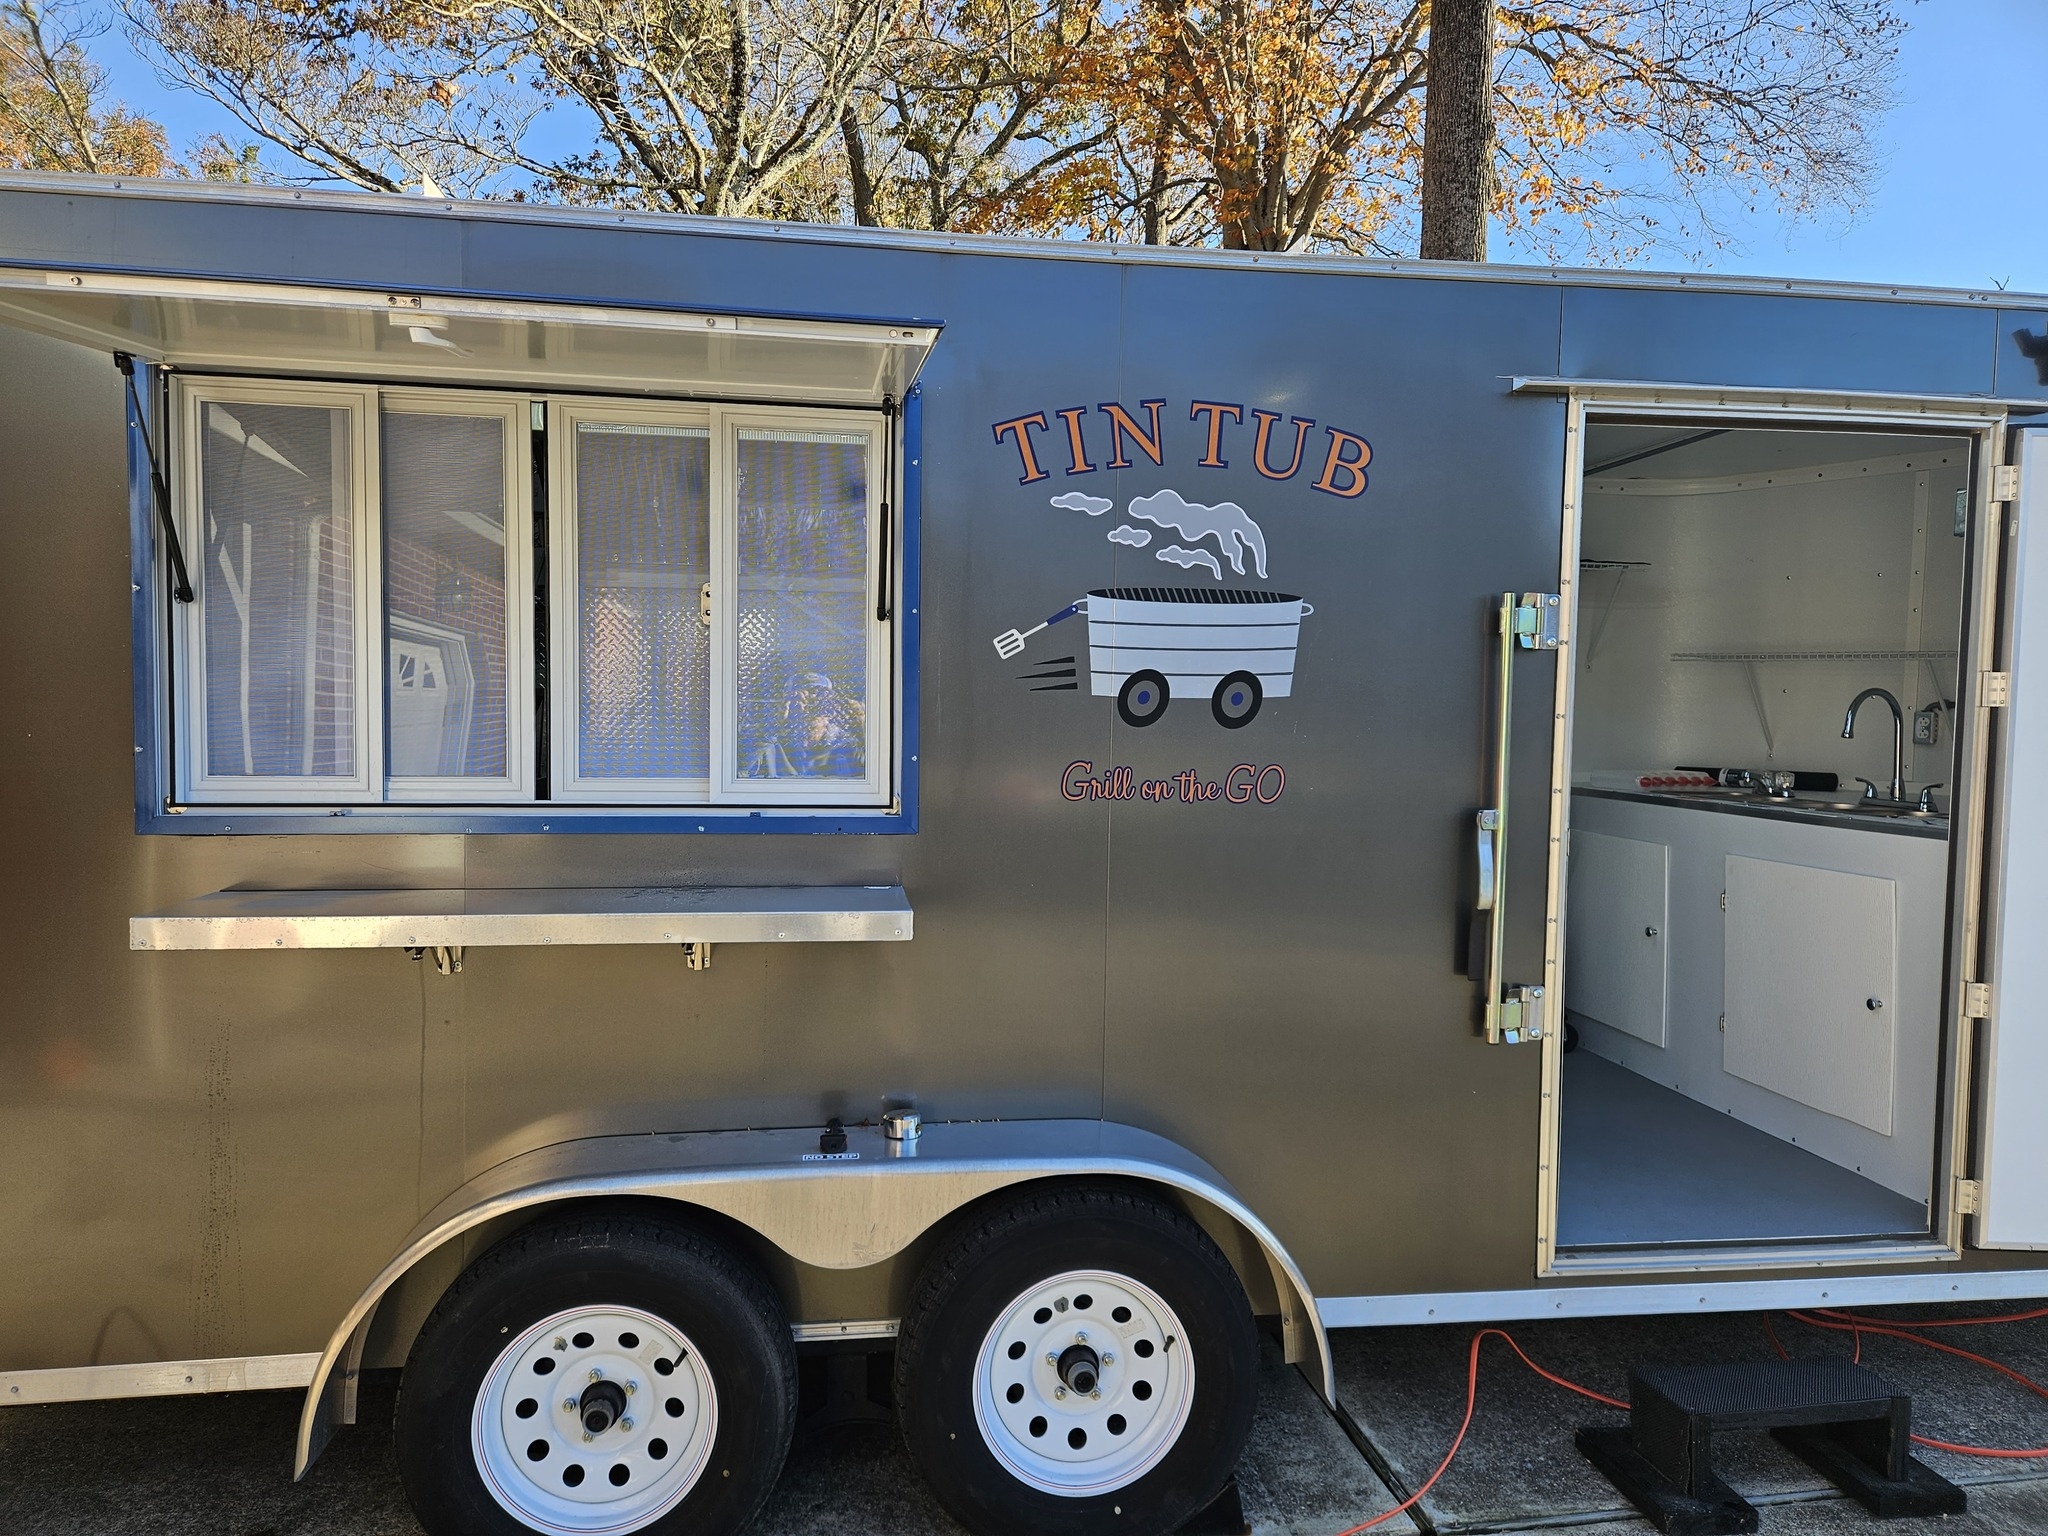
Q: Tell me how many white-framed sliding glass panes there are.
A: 4